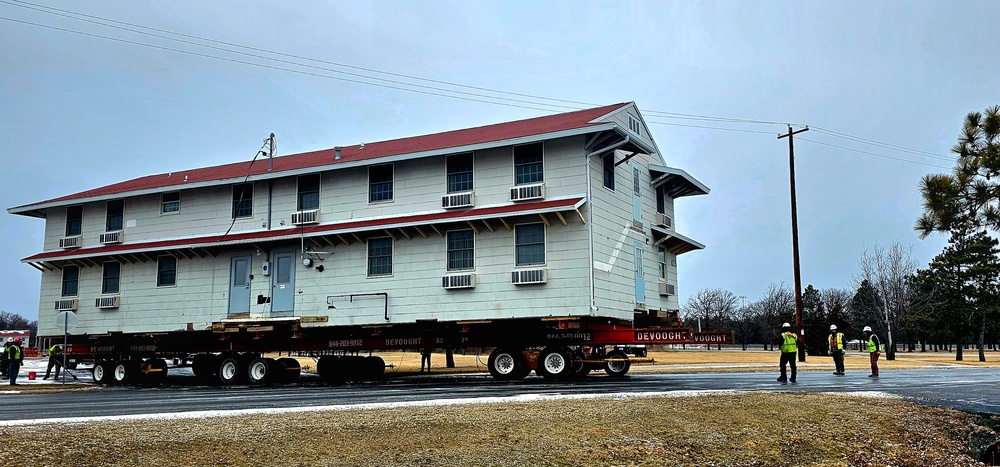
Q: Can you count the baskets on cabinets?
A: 0